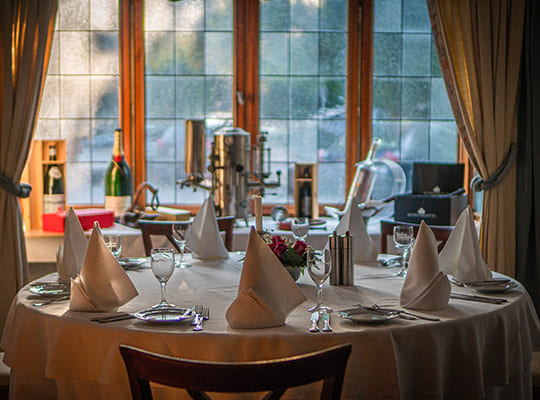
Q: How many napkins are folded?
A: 7